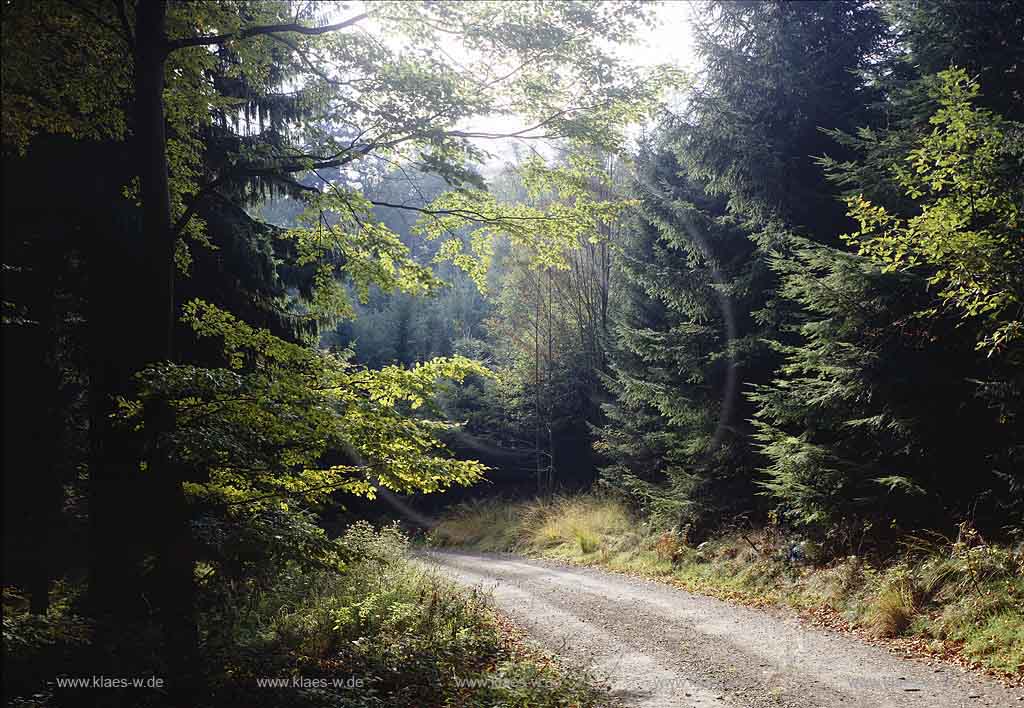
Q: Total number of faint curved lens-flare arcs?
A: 3